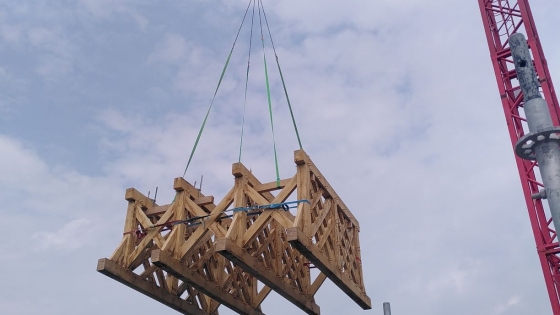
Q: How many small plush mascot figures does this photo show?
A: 0